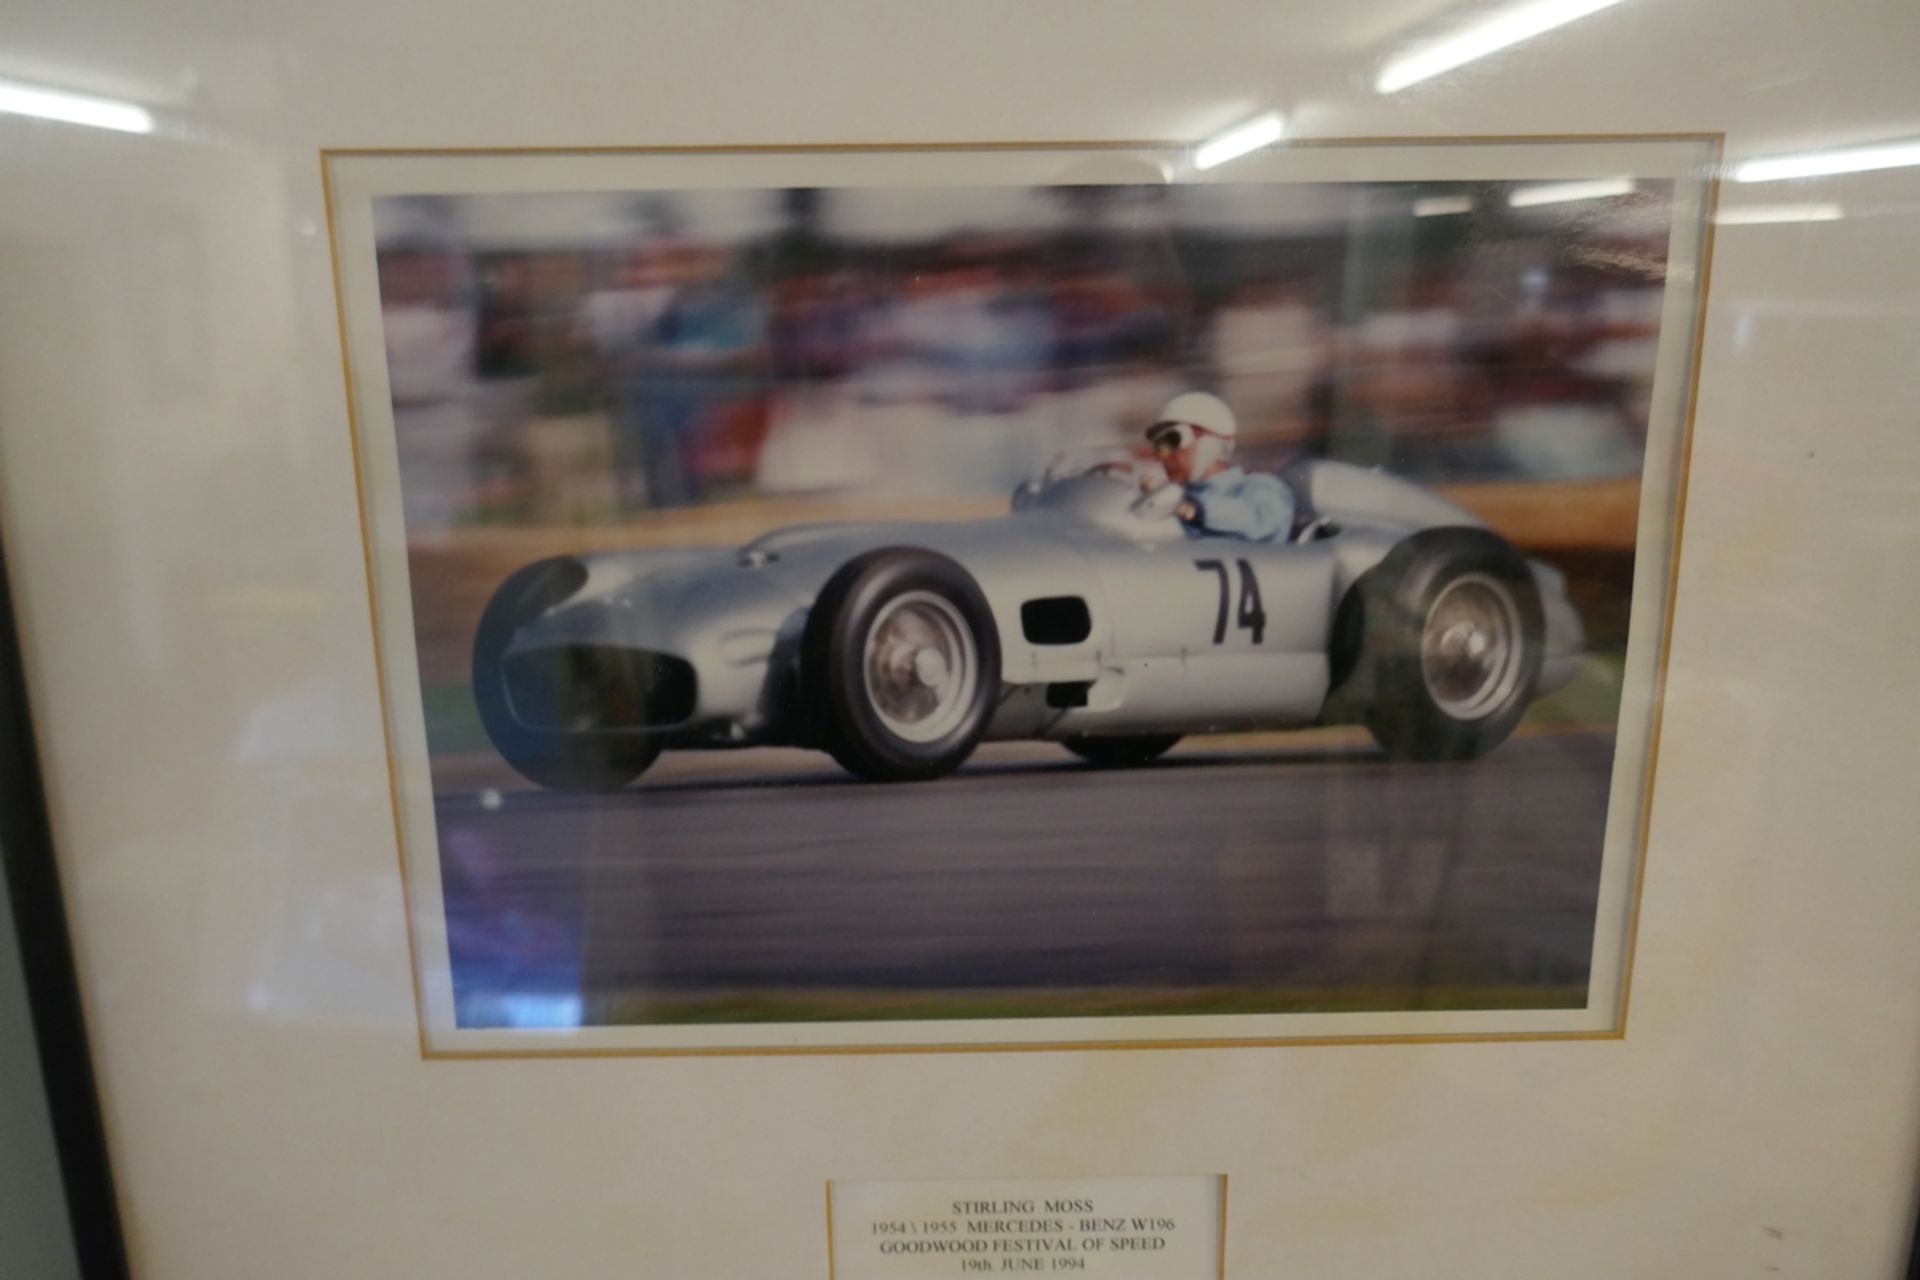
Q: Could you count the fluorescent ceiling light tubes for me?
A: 7